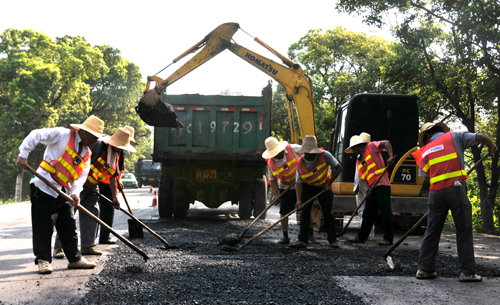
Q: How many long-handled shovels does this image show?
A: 7